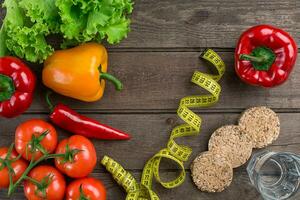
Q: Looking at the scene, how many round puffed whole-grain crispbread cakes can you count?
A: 3